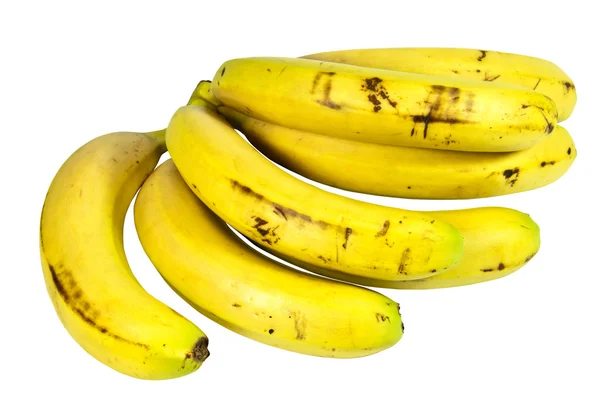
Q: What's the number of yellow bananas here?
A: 7